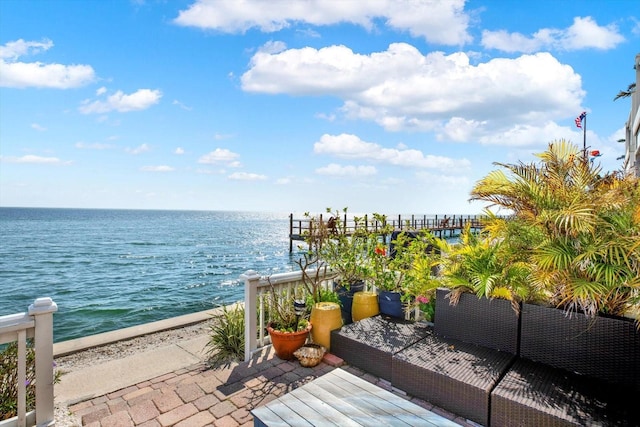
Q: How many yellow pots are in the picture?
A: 2